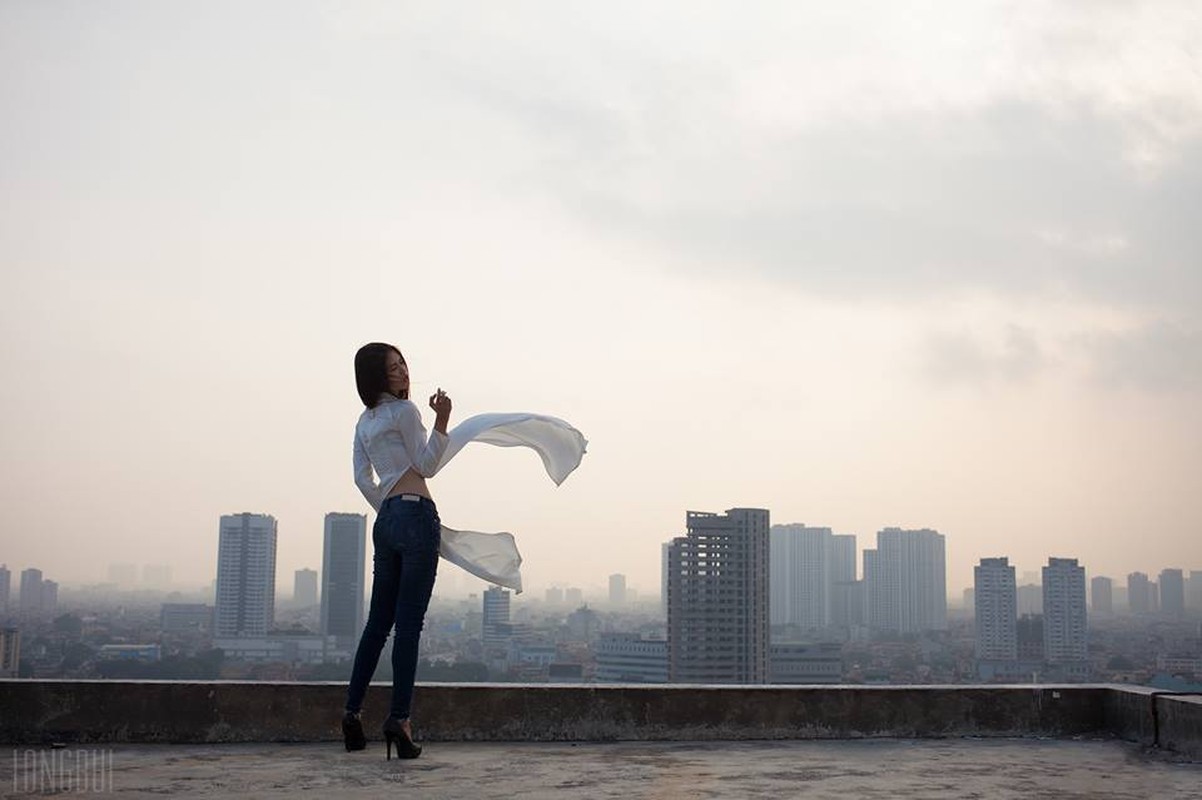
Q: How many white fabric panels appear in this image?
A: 2